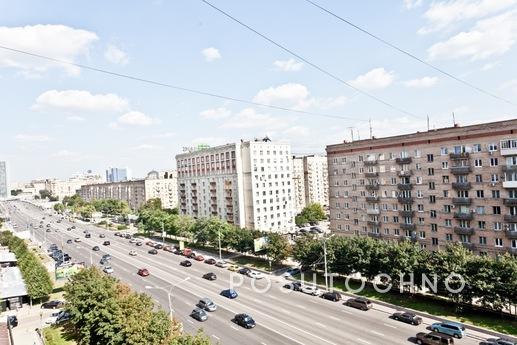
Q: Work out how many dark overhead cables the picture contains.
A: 3